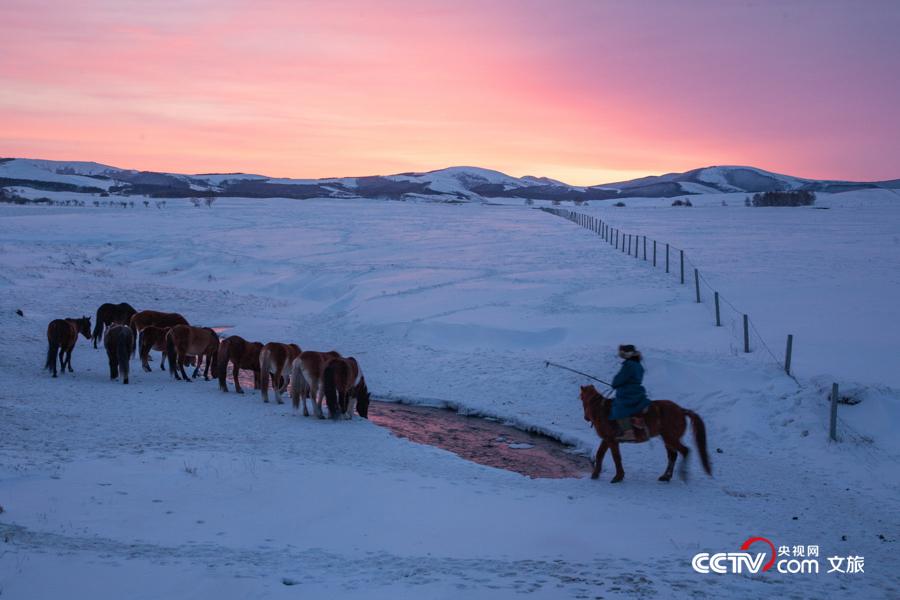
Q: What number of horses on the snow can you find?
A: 11